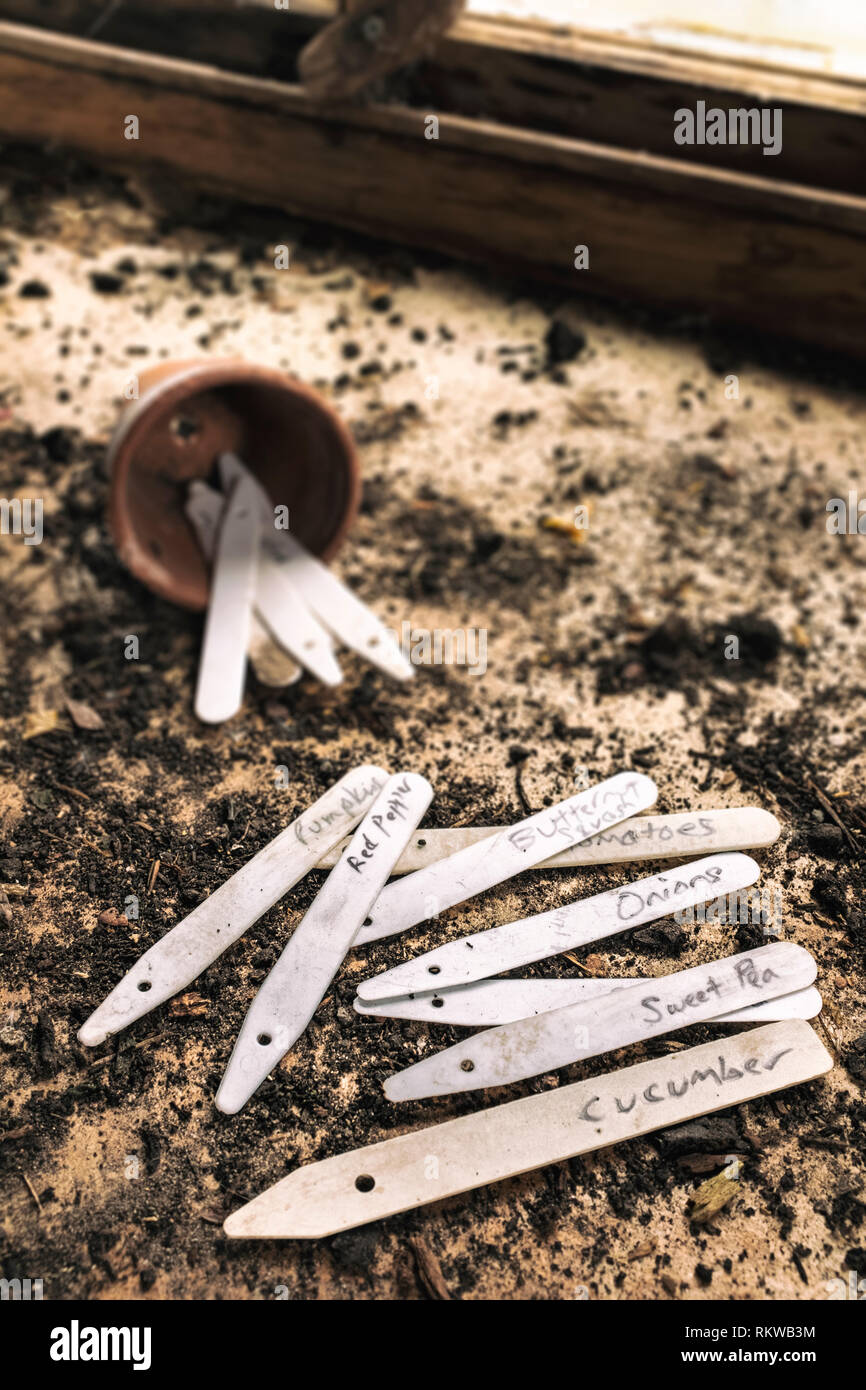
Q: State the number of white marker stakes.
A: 12